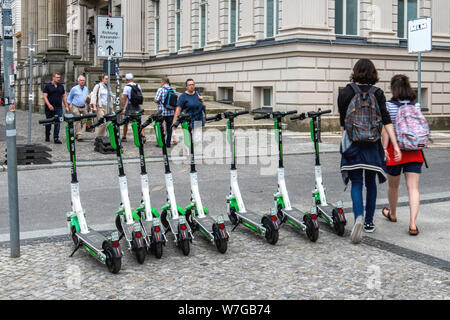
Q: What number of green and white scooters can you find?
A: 8